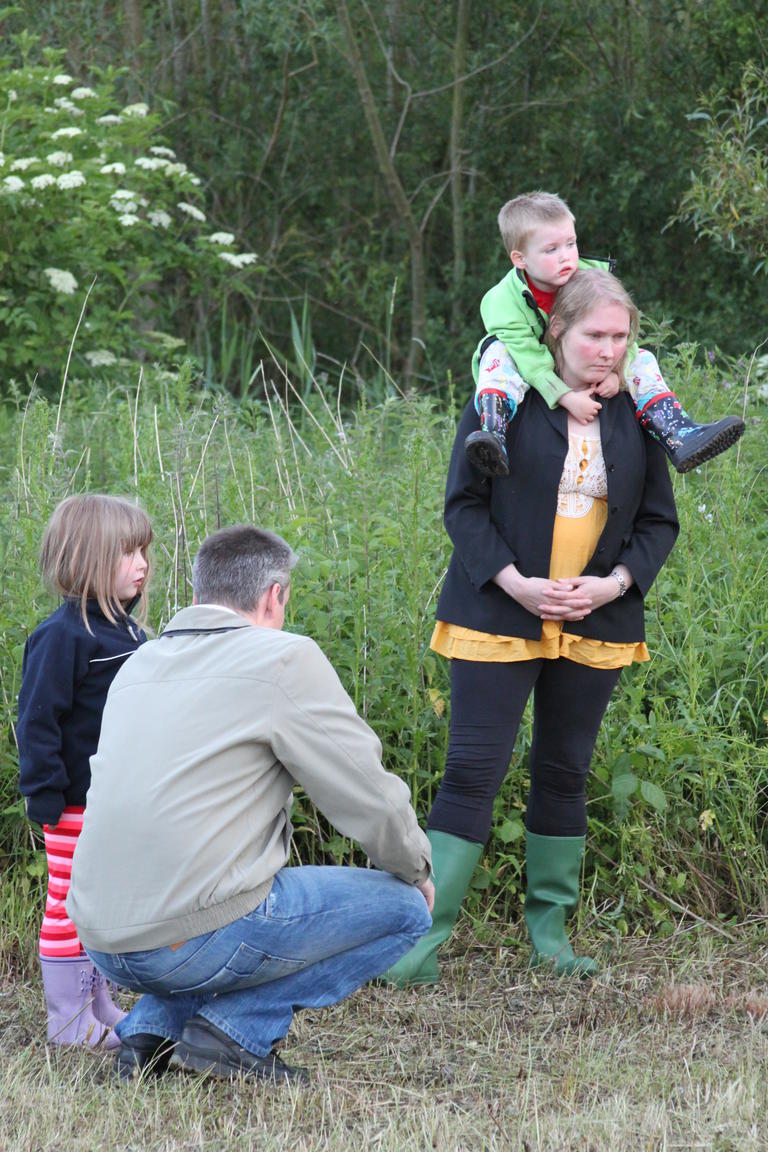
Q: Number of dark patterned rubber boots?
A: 2